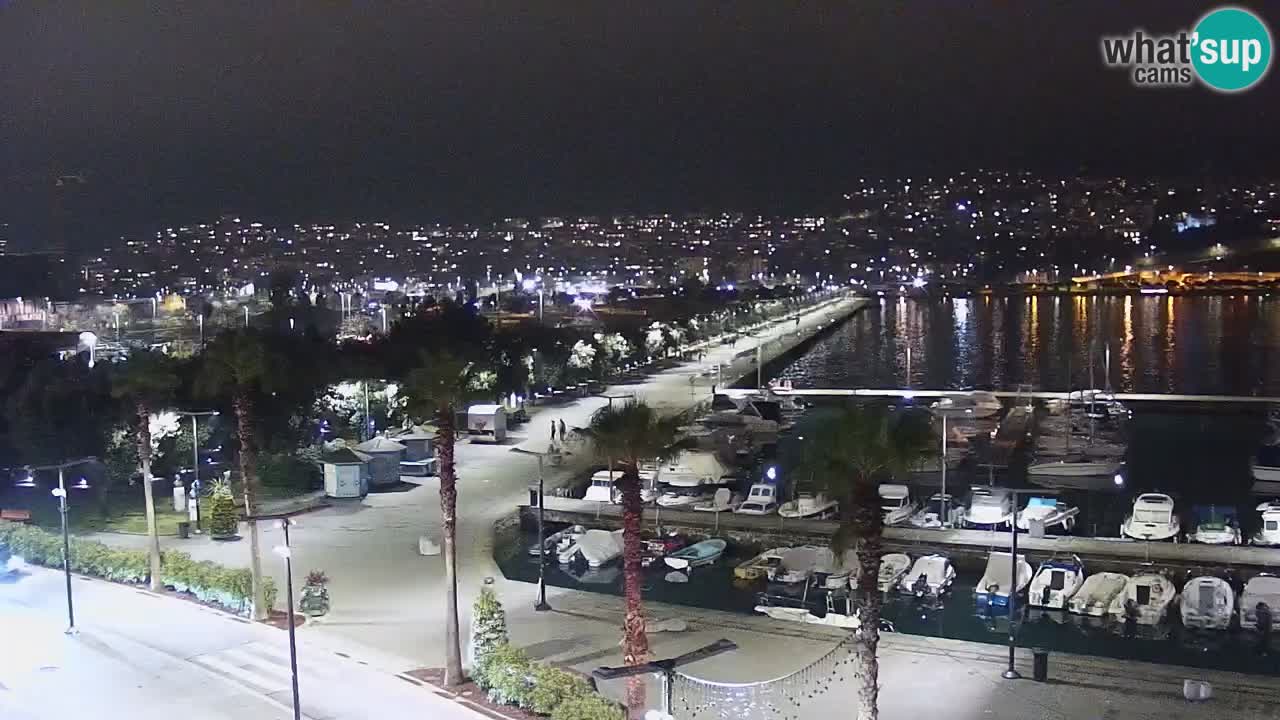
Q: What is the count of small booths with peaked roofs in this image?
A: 3